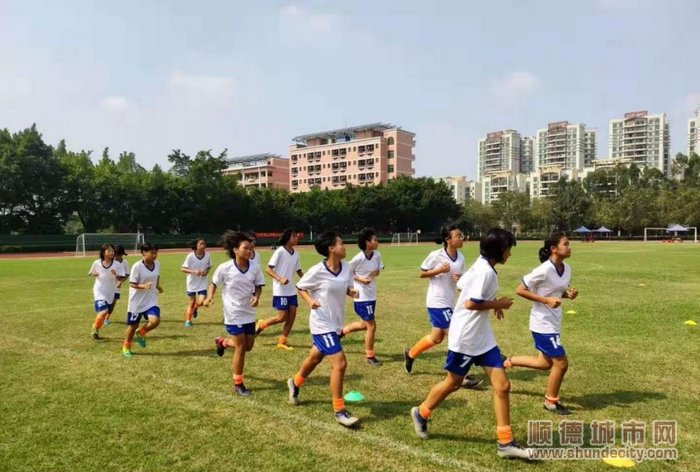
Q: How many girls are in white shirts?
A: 12